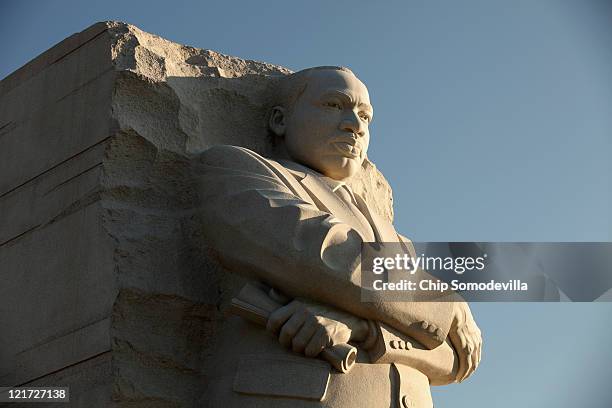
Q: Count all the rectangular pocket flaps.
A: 1